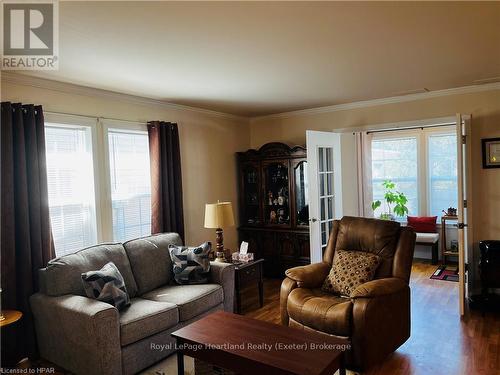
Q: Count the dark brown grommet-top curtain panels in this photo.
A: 2